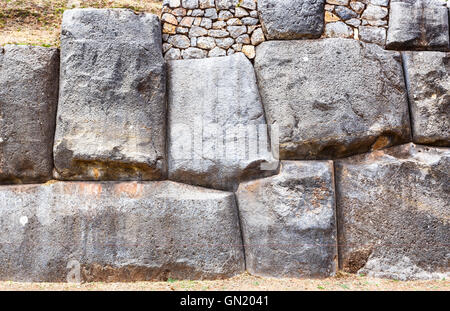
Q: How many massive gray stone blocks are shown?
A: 10